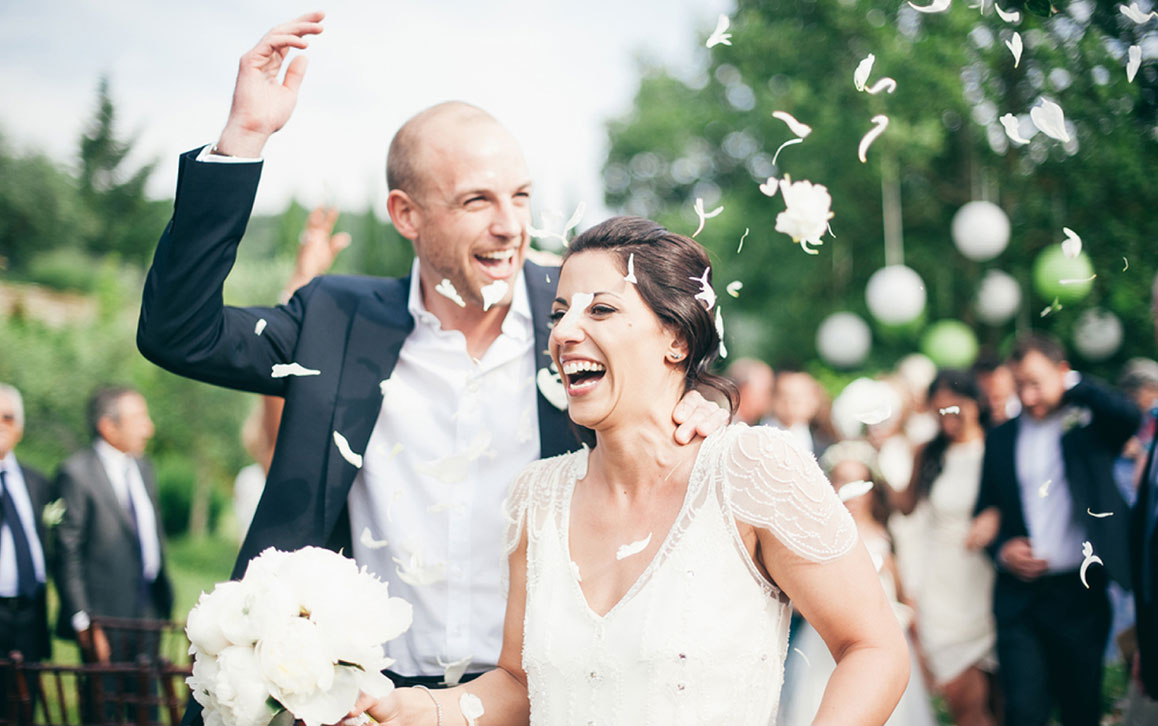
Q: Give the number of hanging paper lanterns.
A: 7